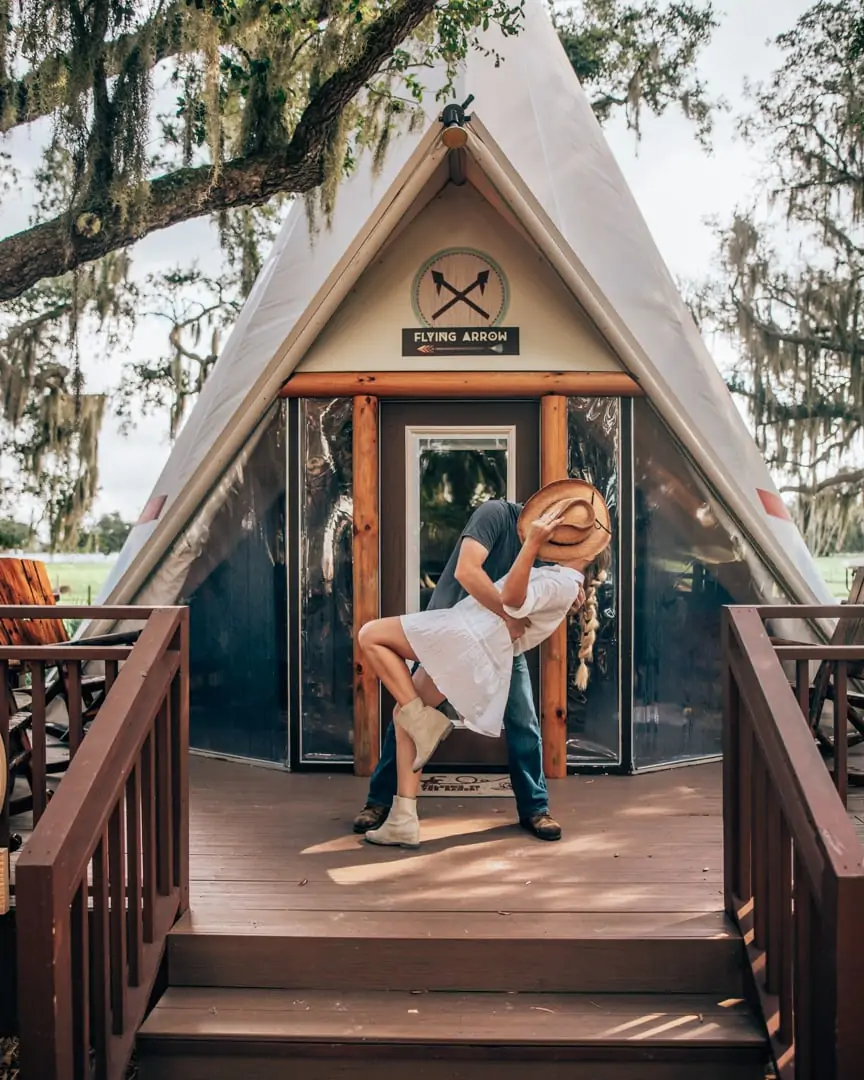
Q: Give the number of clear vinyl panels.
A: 4